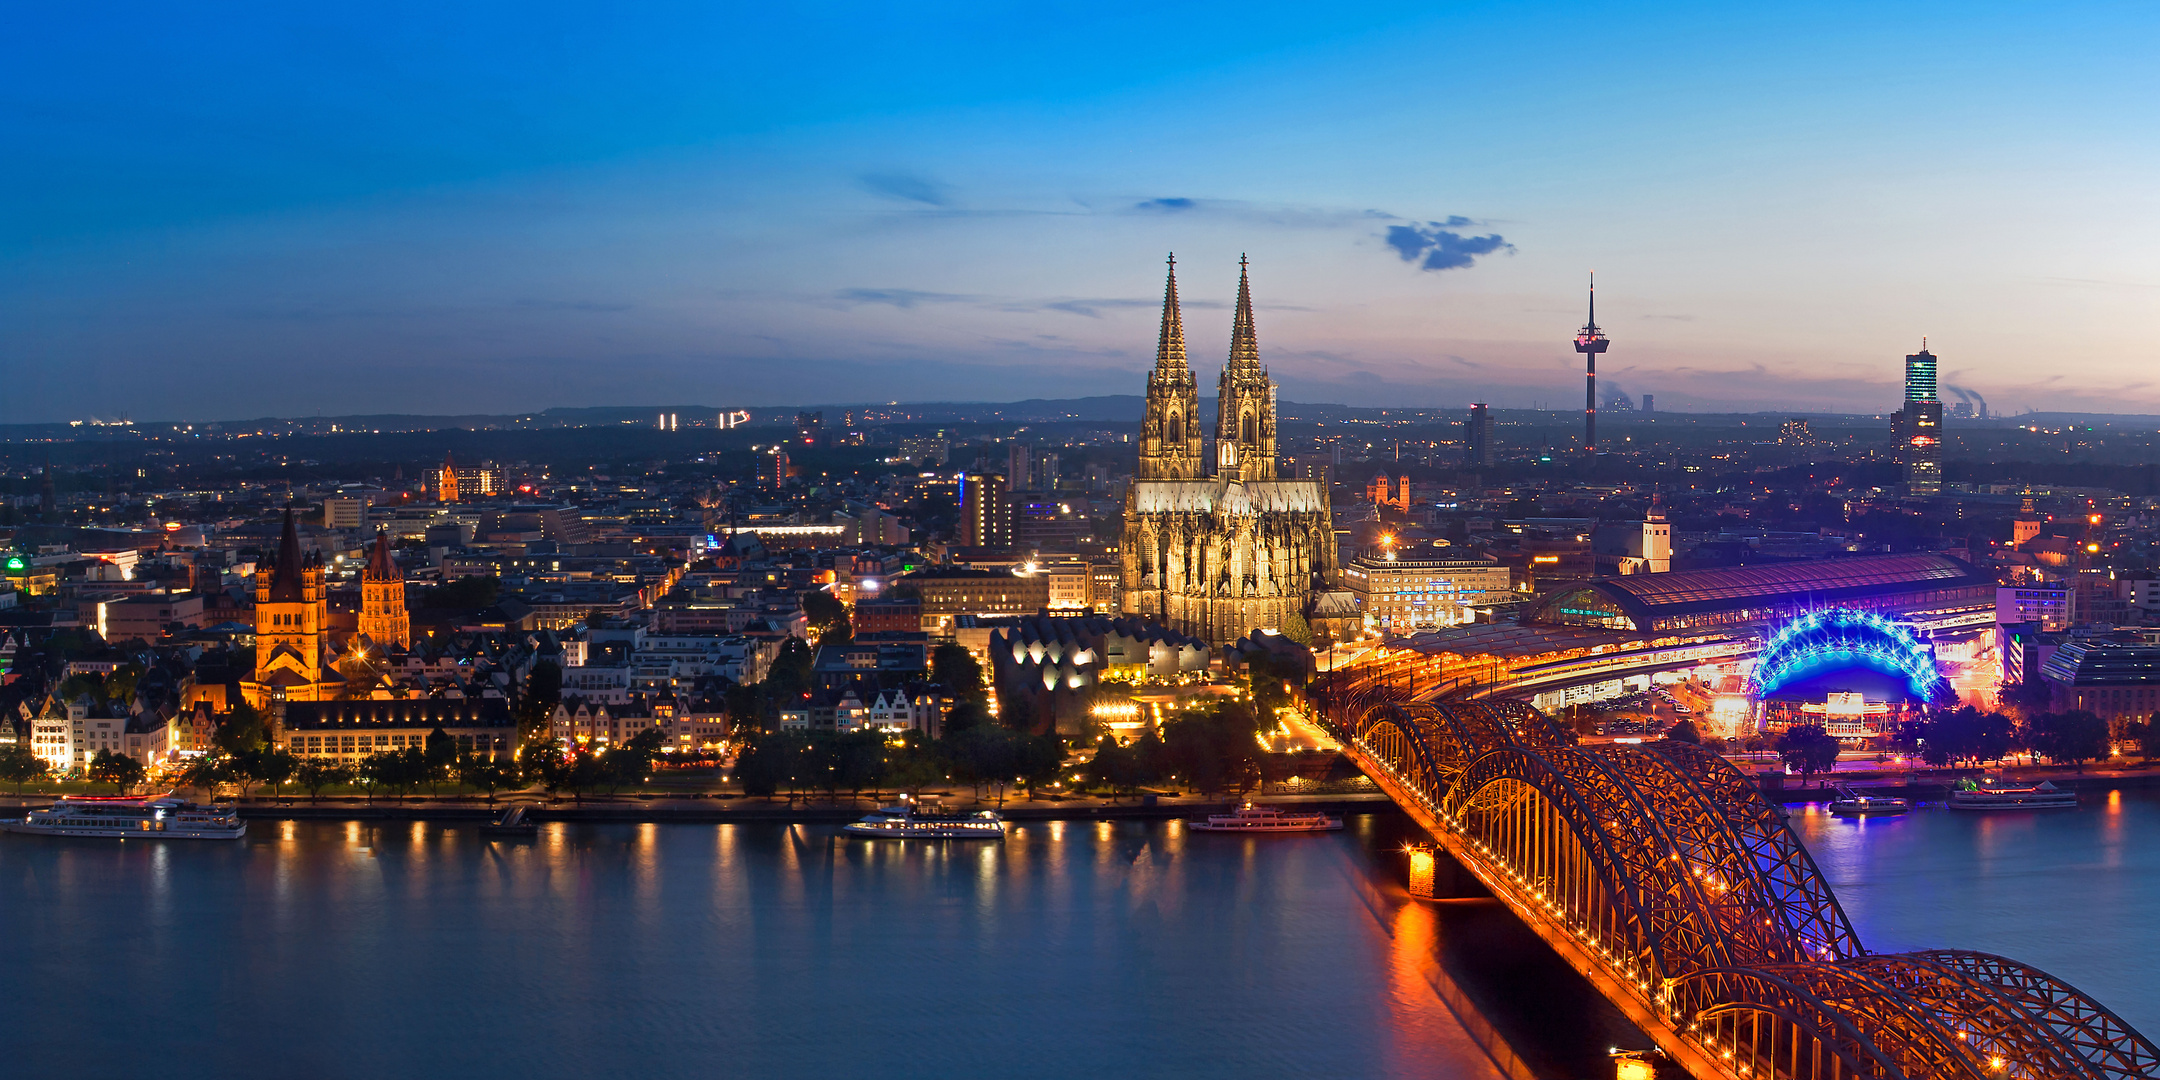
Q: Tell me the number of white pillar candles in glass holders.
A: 0